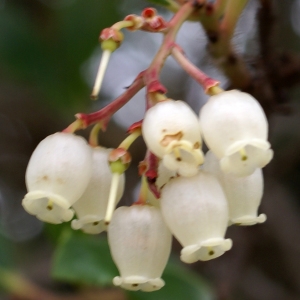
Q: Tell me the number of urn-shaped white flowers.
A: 7